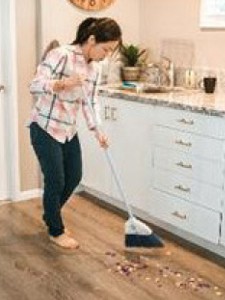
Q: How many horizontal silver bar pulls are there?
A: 5